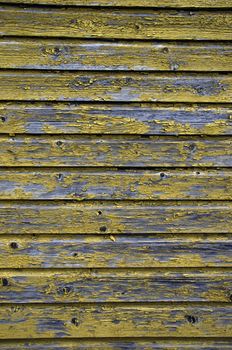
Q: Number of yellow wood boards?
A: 12